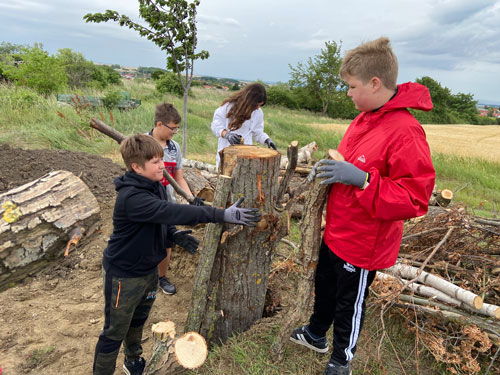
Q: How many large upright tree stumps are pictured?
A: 1